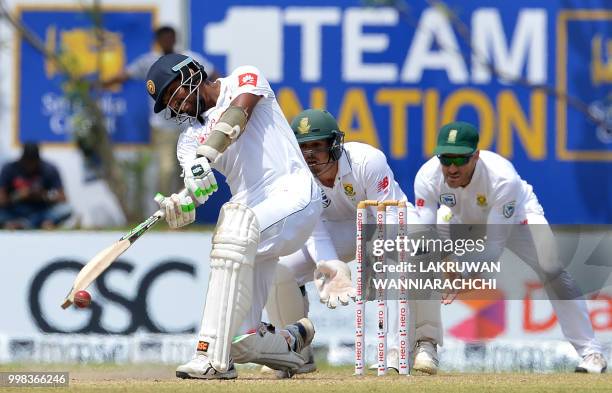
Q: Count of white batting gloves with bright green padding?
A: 2